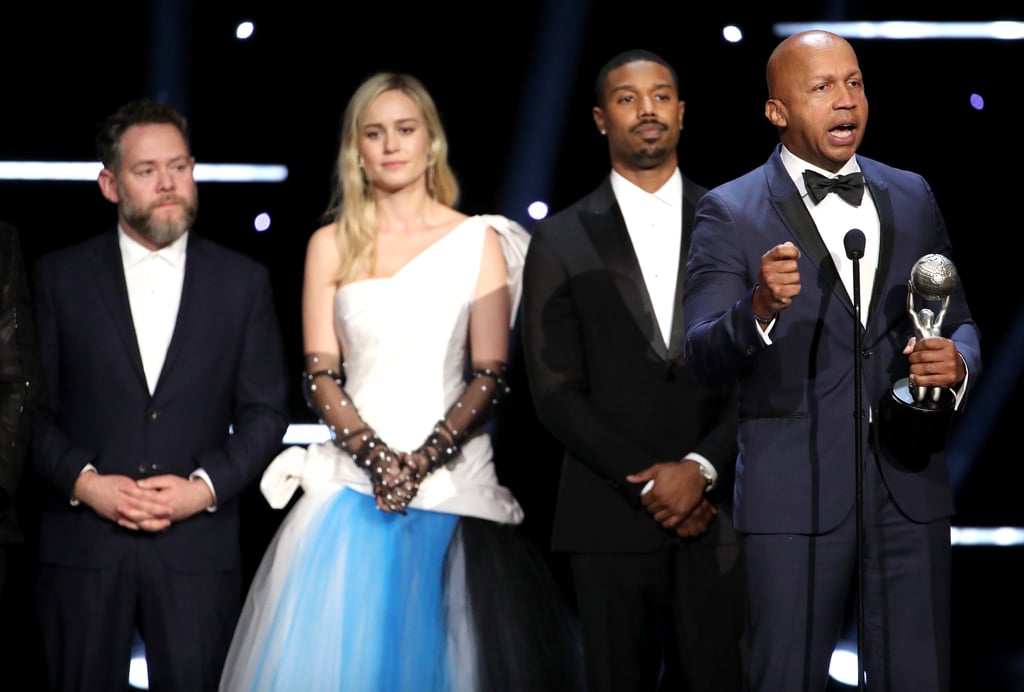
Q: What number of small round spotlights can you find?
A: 5